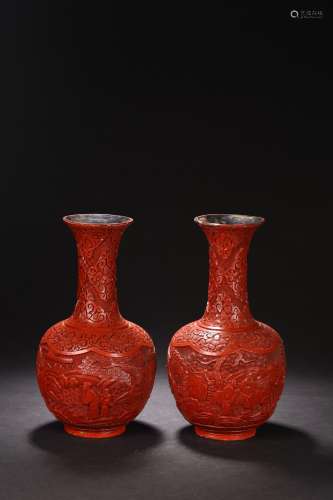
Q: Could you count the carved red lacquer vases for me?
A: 2